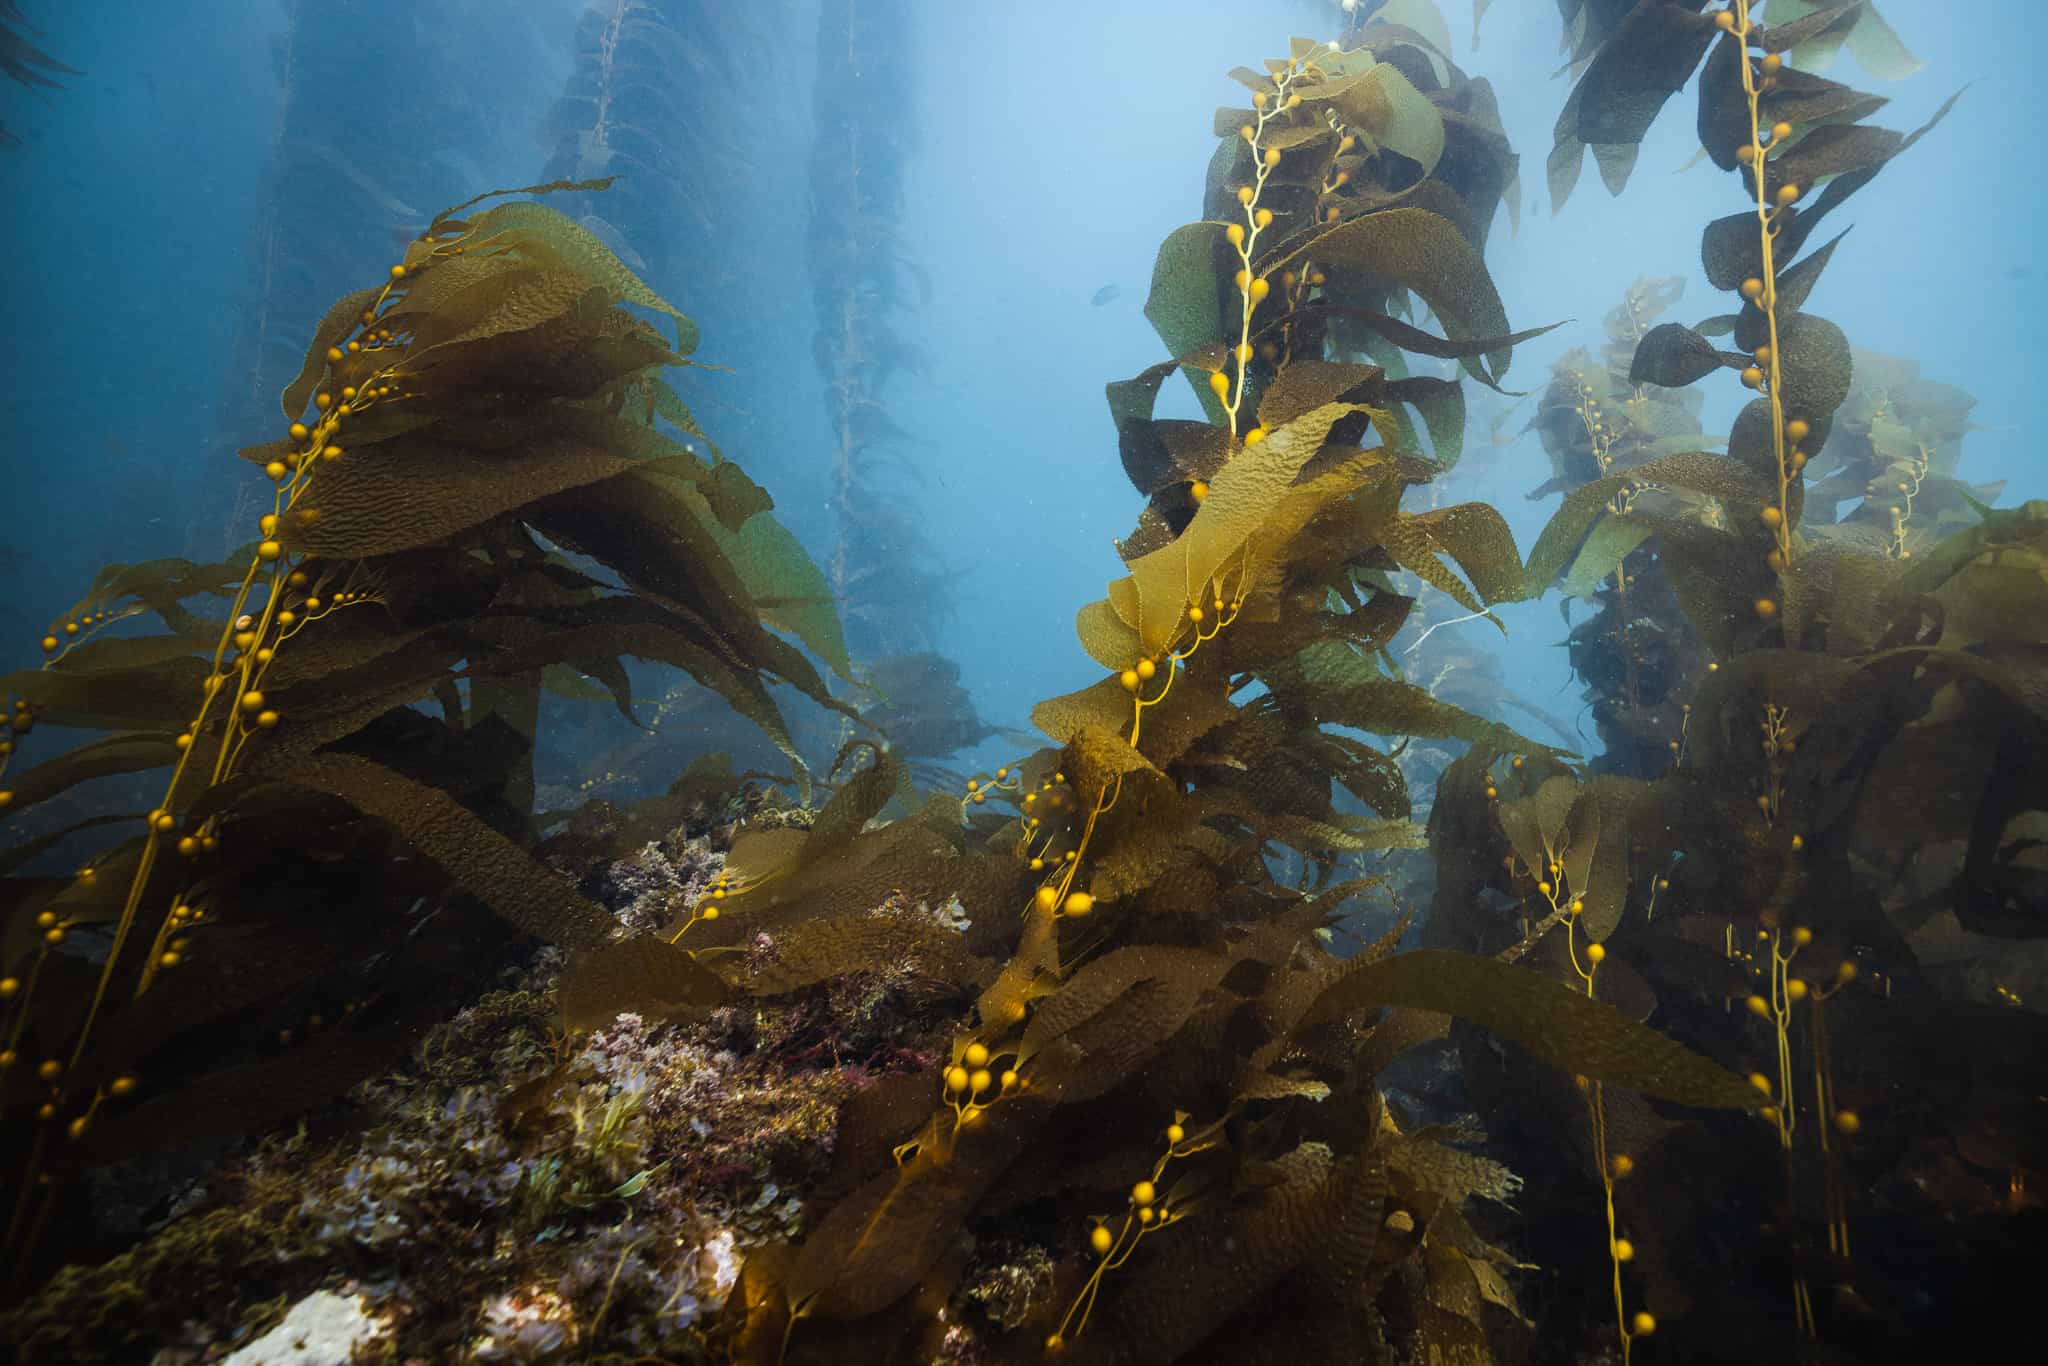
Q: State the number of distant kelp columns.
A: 3